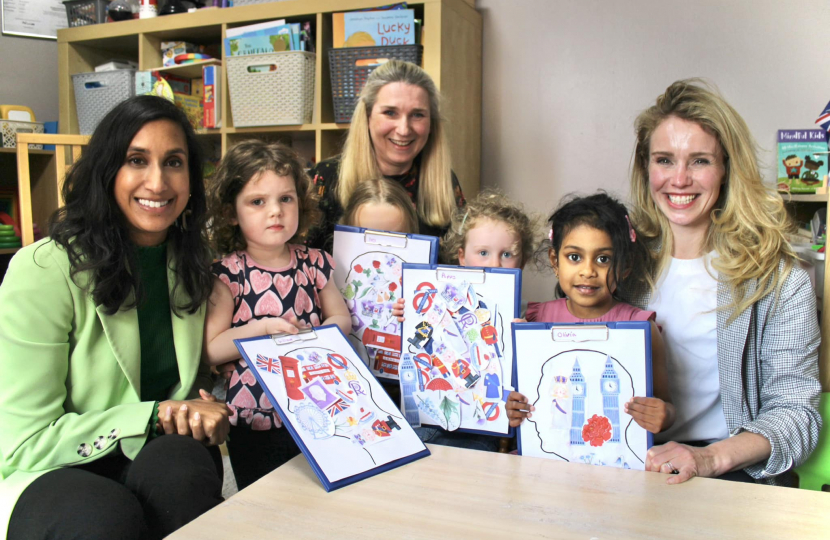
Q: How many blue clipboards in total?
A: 4